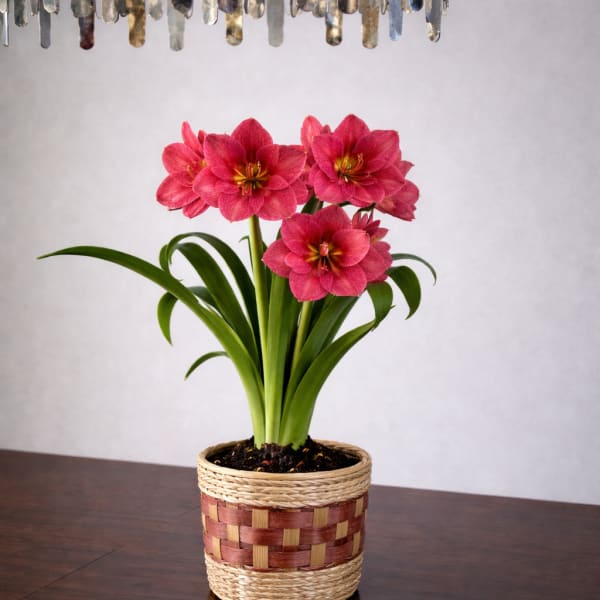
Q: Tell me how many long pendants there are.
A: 11